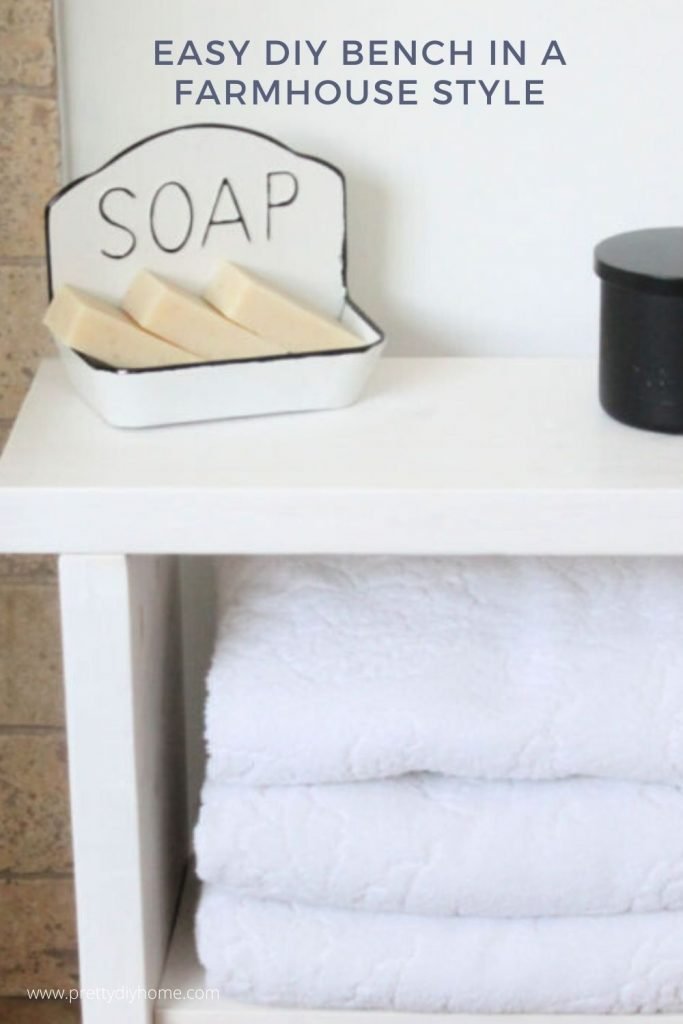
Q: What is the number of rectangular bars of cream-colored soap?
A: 3